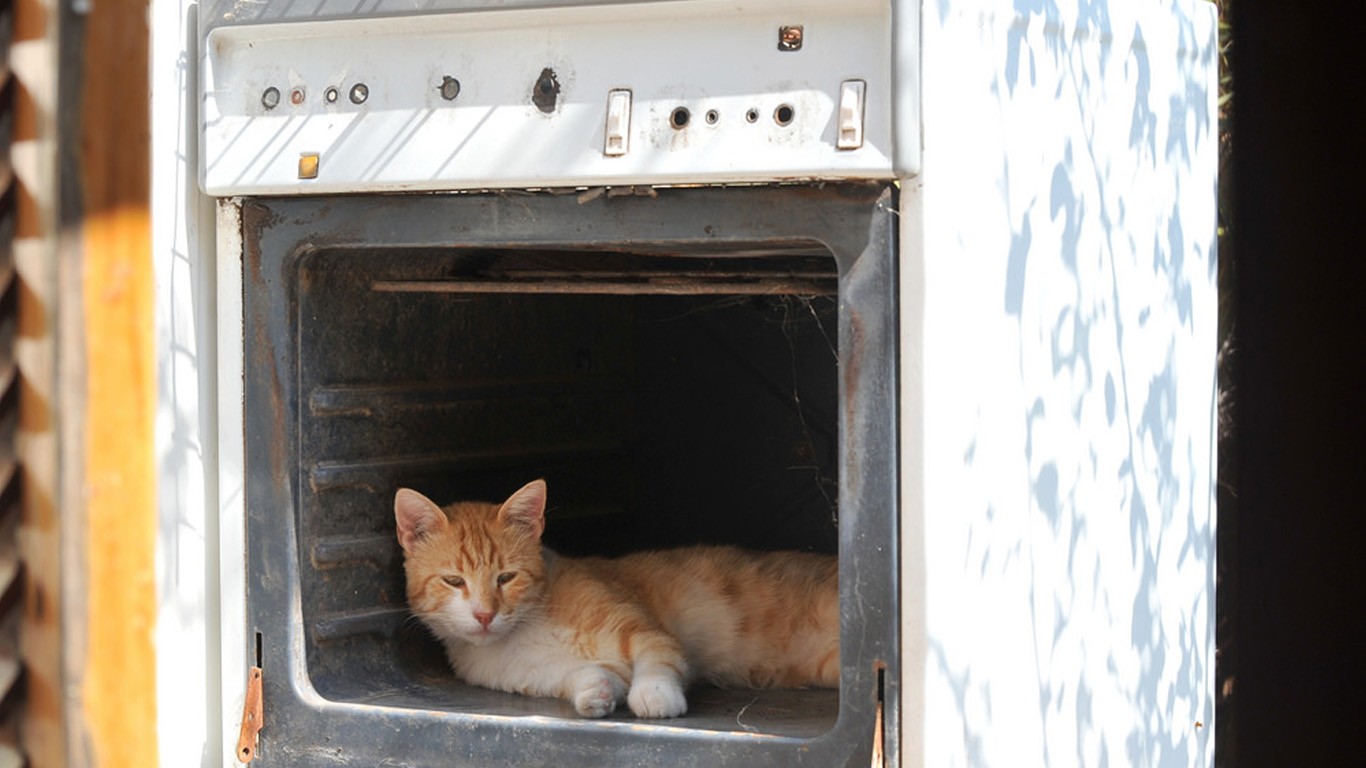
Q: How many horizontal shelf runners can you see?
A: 4